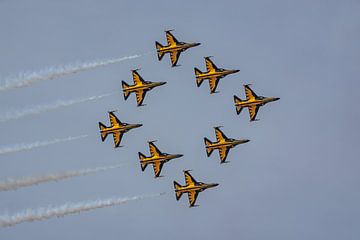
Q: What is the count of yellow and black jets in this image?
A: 8